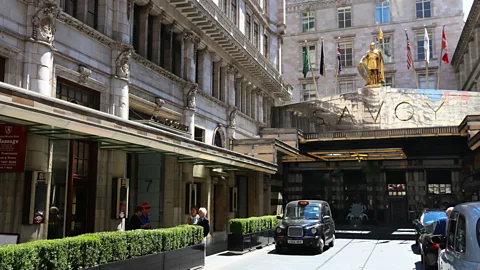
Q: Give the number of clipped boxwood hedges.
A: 2